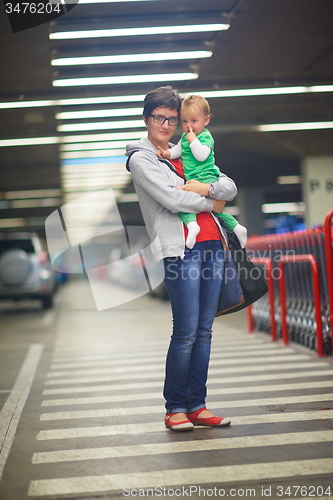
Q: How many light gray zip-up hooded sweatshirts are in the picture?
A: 1